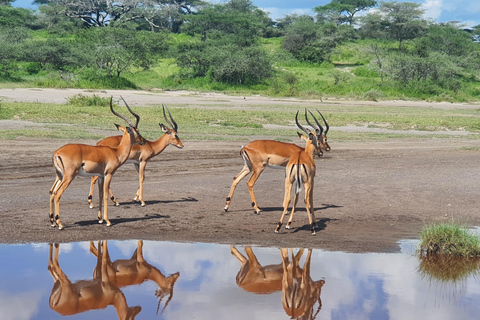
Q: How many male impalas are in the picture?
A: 4